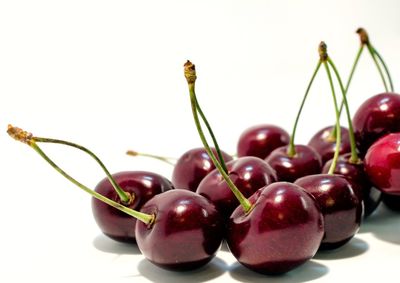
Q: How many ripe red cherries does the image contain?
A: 12